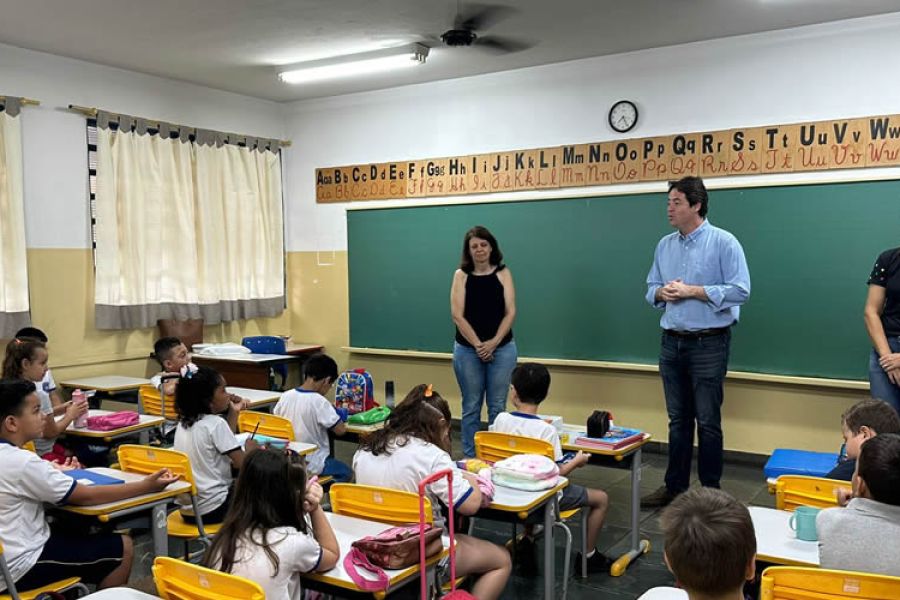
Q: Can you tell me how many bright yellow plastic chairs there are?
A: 10